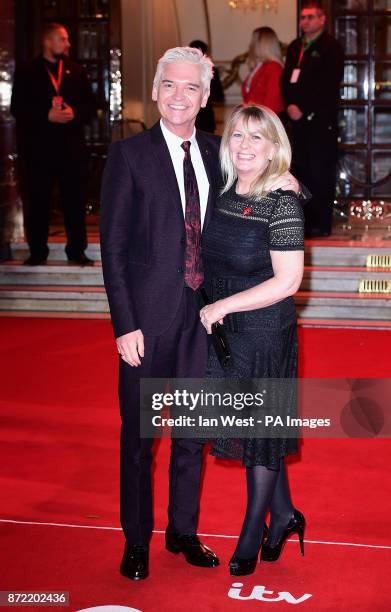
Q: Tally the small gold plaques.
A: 2